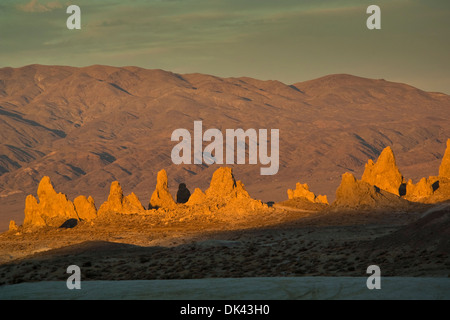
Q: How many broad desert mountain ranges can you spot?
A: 1